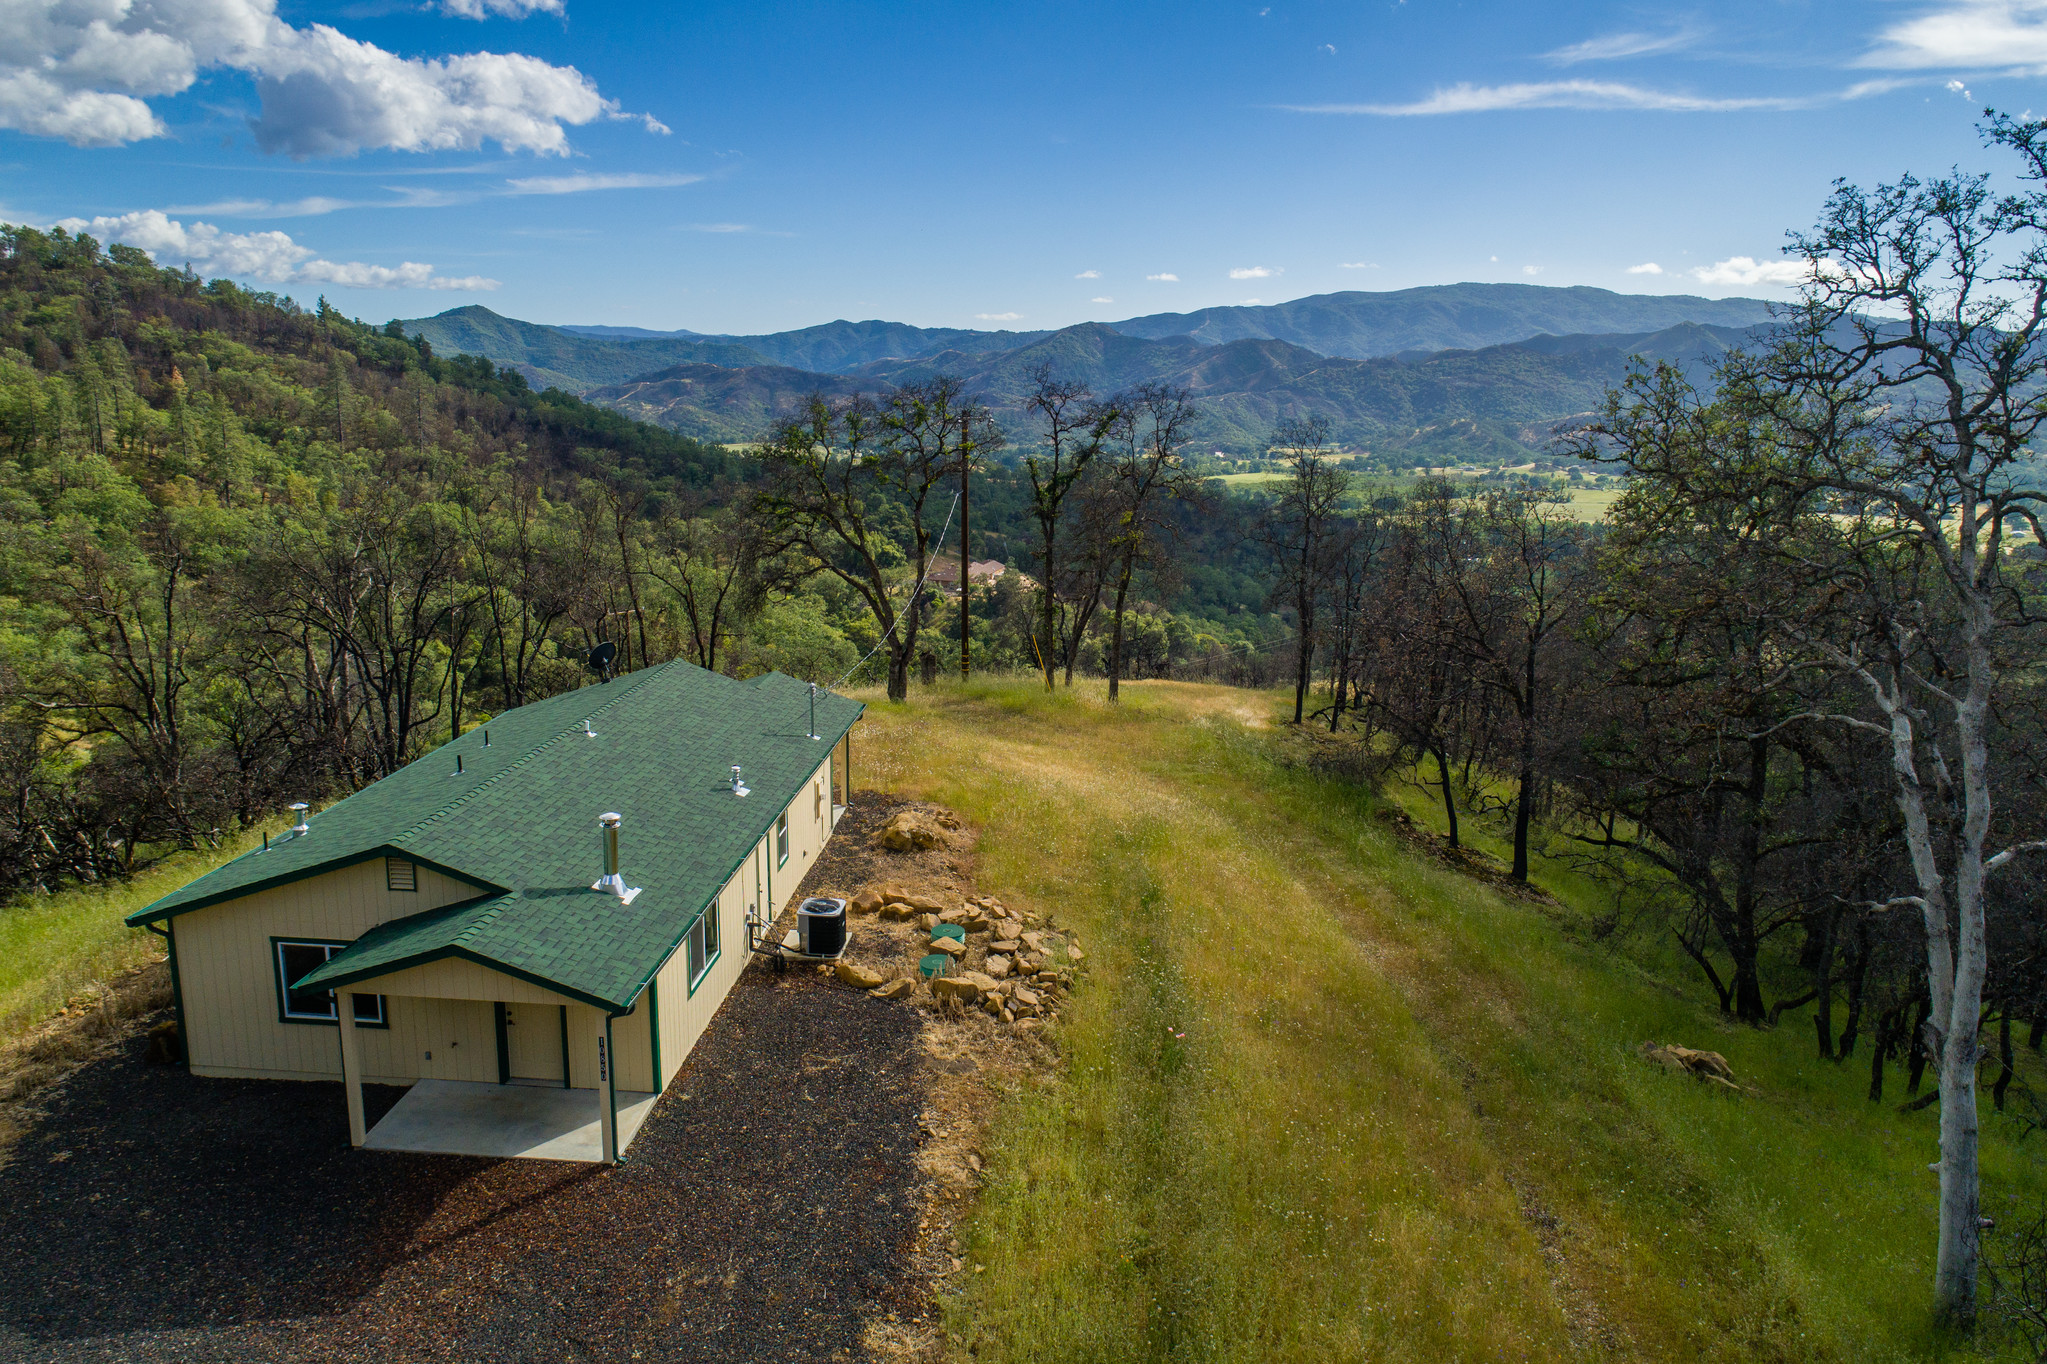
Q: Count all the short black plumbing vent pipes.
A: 3